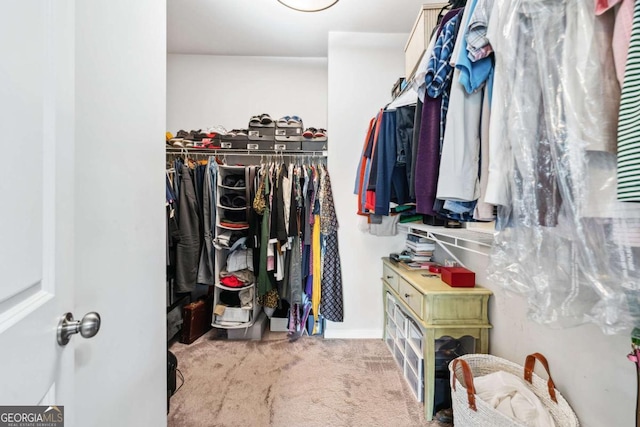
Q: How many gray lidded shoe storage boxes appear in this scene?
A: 6